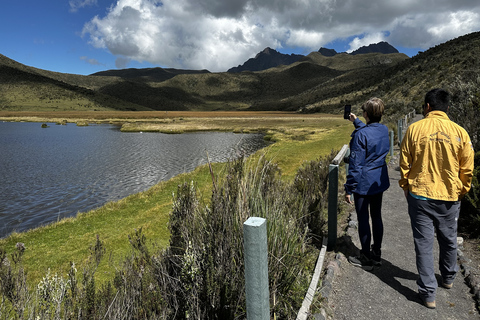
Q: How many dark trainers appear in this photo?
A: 2